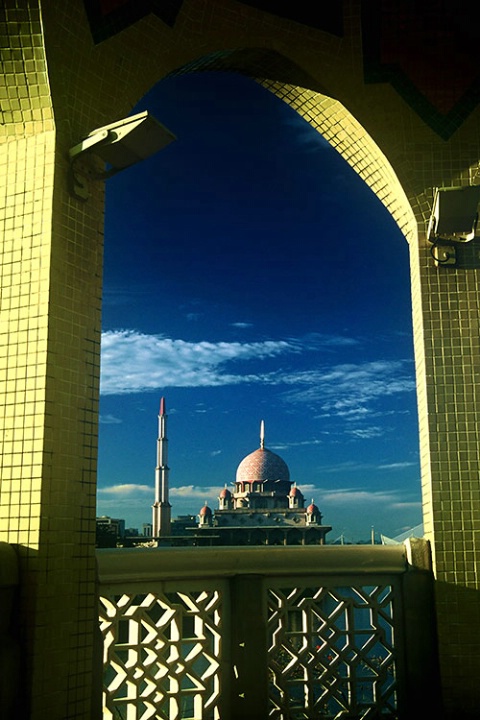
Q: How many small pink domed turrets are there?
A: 4